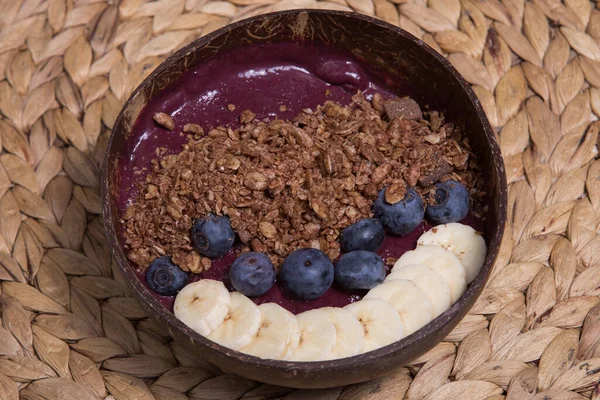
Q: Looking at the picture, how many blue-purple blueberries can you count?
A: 8